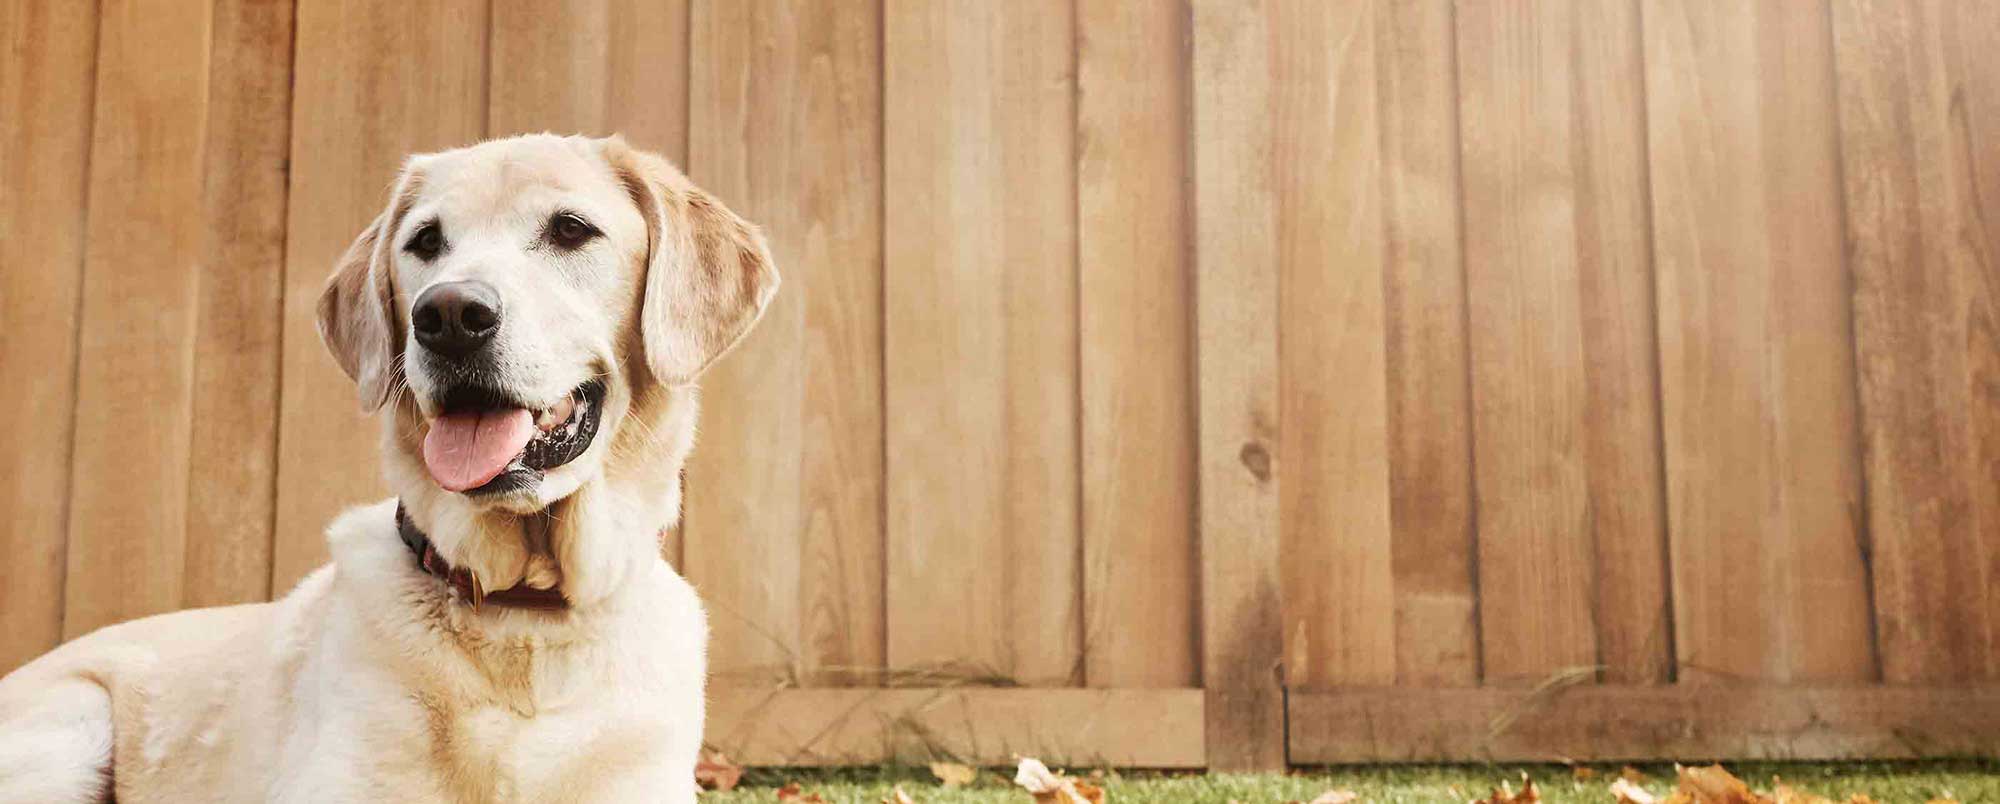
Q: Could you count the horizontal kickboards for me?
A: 2